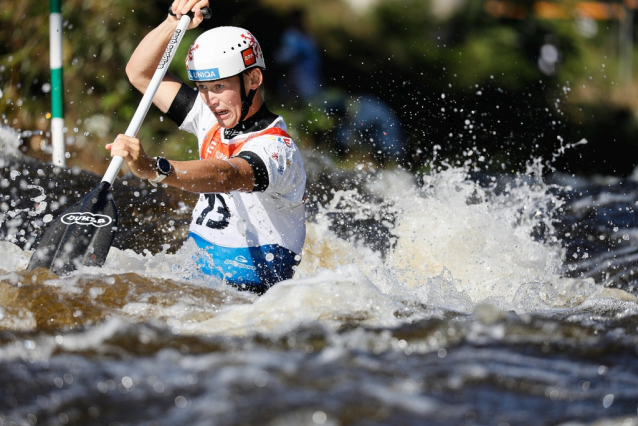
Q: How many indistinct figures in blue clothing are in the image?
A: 2